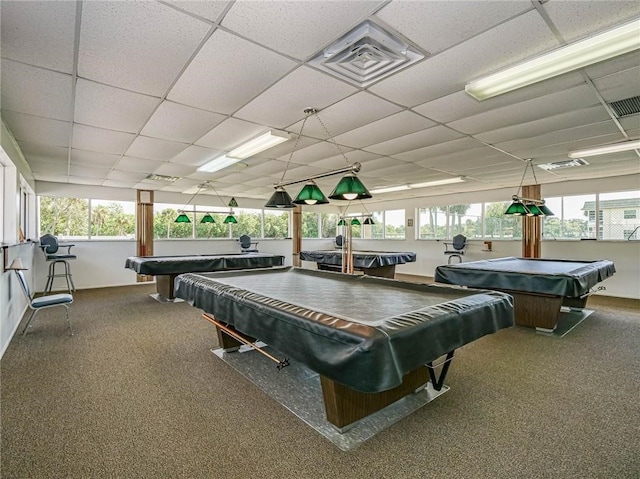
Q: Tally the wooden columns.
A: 3